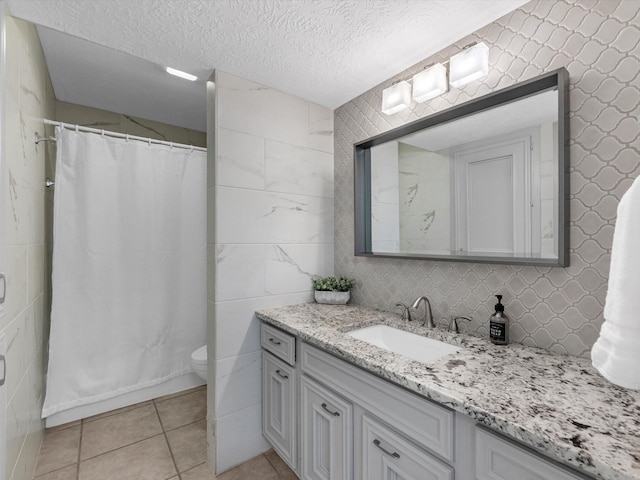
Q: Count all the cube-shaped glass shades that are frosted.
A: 3